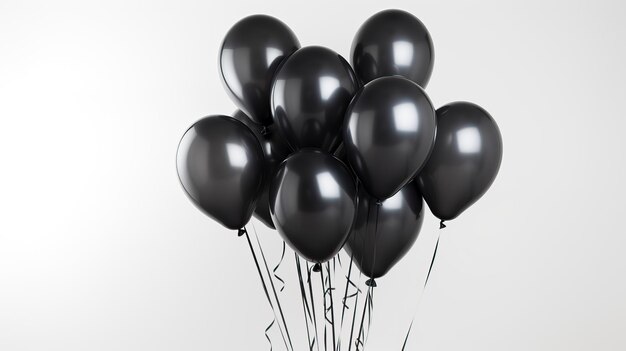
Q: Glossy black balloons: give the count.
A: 9